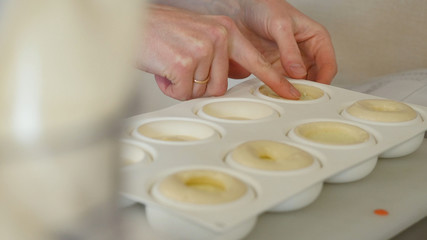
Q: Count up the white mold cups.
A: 8